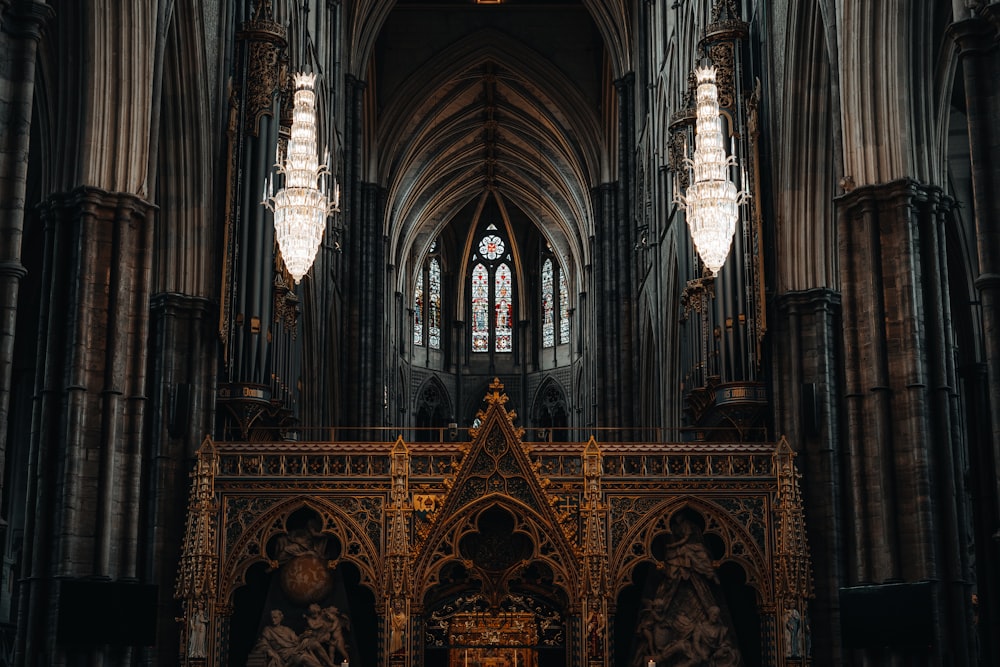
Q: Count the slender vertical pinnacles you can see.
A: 4